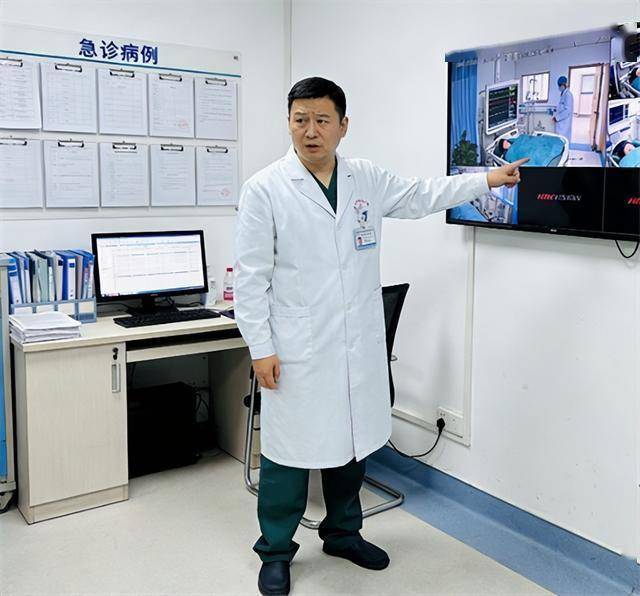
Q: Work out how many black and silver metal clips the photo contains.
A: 10